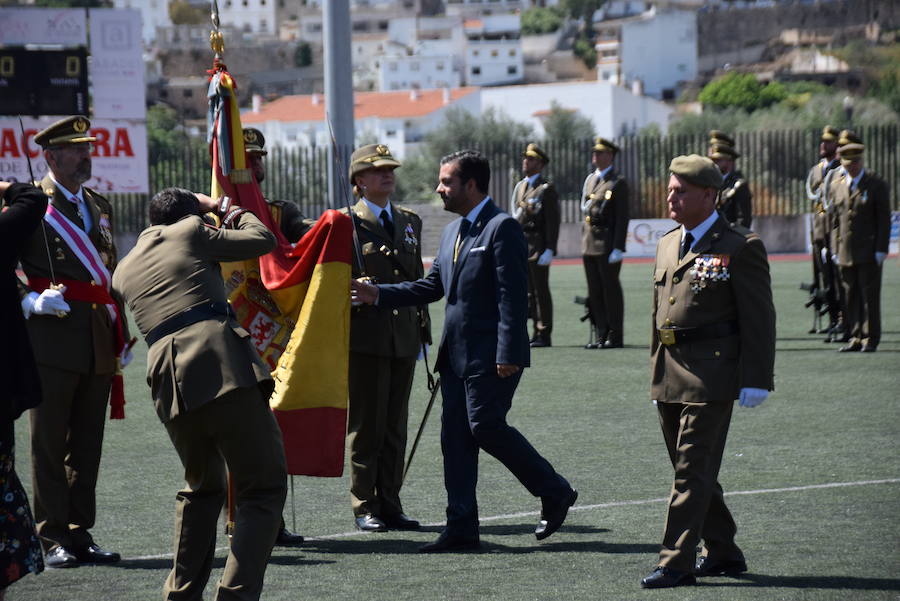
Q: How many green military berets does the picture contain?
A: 1